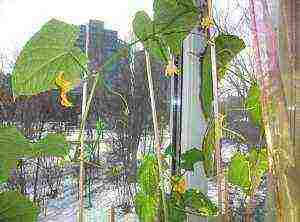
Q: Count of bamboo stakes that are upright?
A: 3